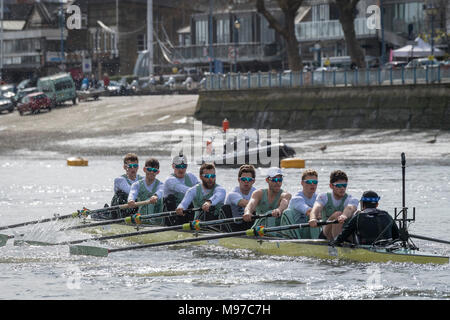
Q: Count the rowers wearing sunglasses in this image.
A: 8